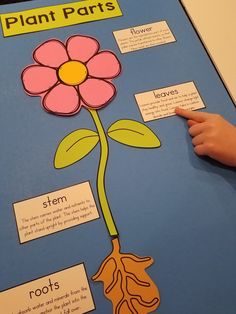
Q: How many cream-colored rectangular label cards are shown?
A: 4